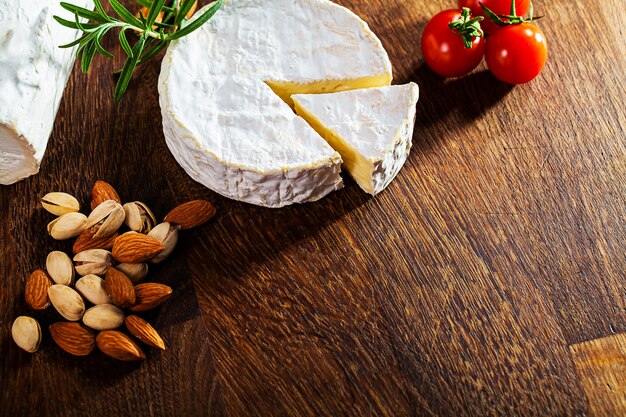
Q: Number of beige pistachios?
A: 12